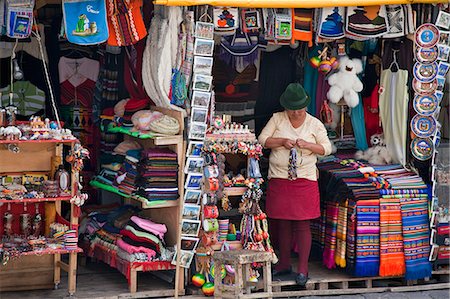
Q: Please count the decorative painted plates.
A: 7